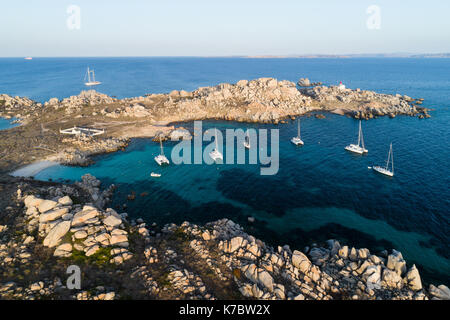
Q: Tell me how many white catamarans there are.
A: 4